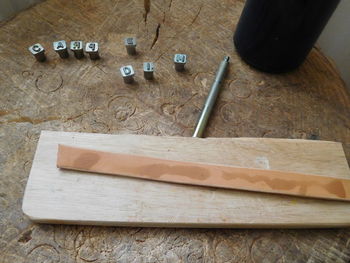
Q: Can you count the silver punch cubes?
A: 8